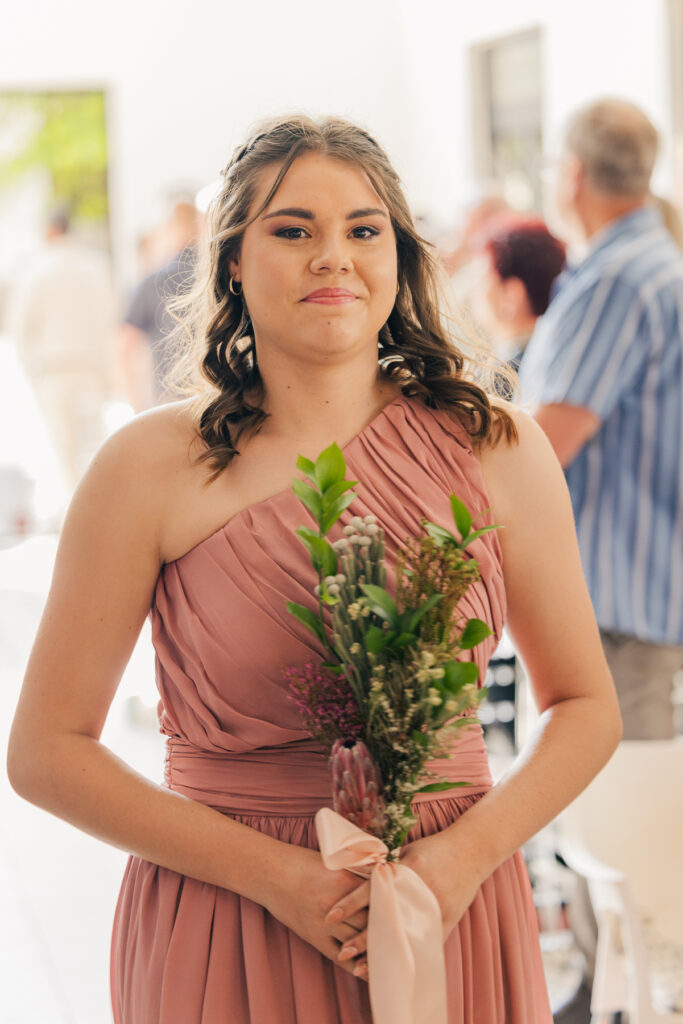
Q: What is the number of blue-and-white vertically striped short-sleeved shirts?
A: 1